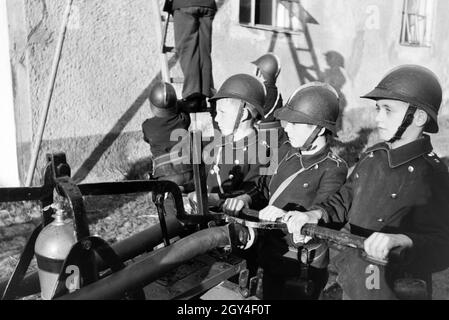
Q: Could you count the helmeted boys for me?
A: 5